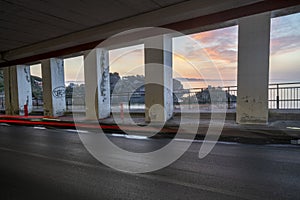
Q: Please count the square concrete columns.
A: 5